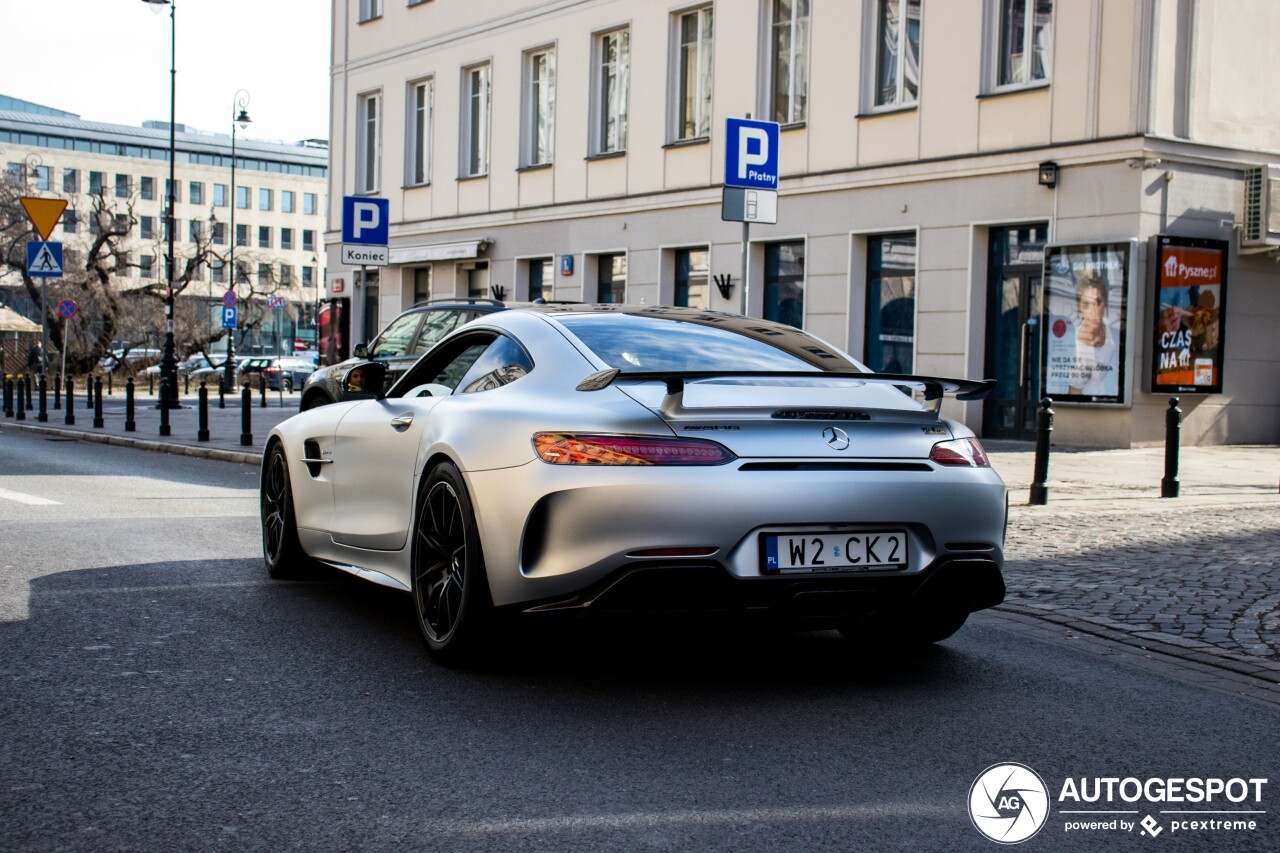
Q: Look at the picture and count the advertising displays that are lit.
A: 2